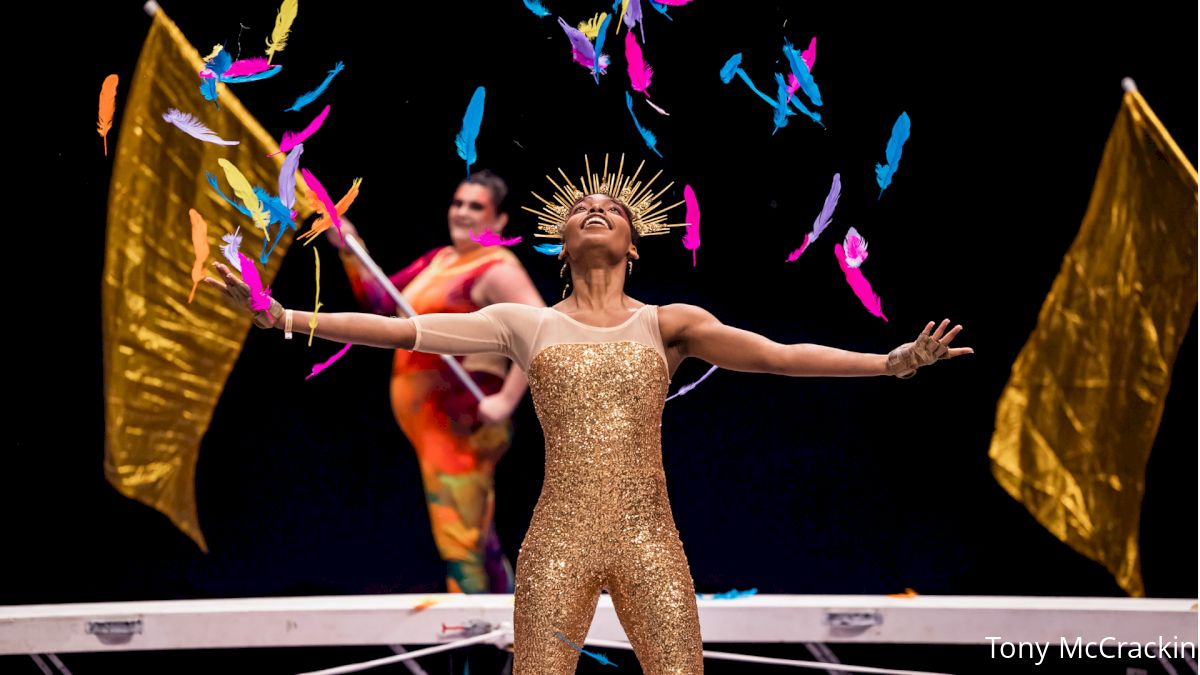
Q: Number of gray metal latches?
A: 2